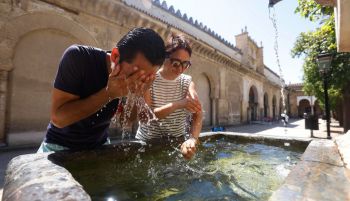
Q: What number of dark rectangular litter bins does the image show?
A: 1